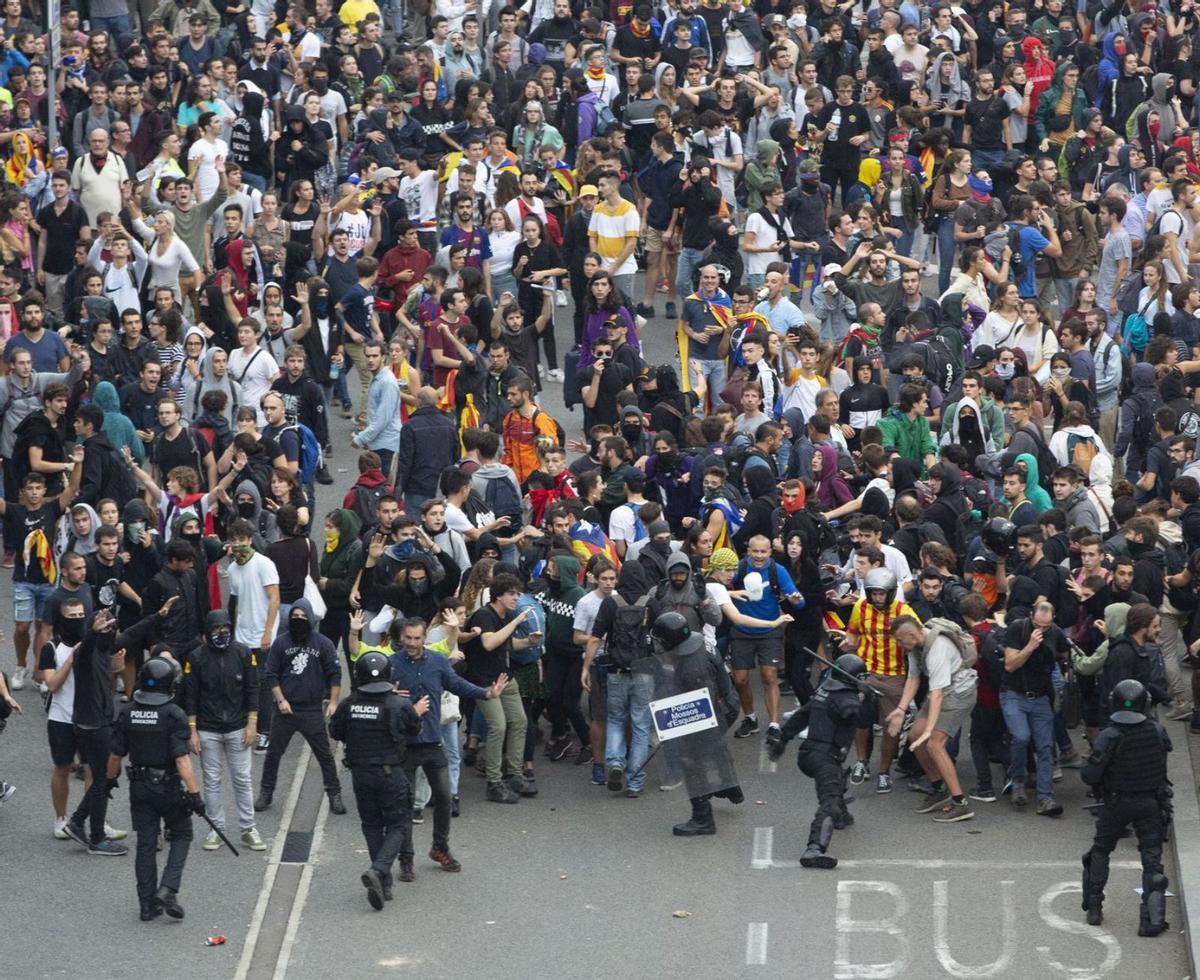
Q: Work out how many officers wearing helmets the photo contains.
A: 5